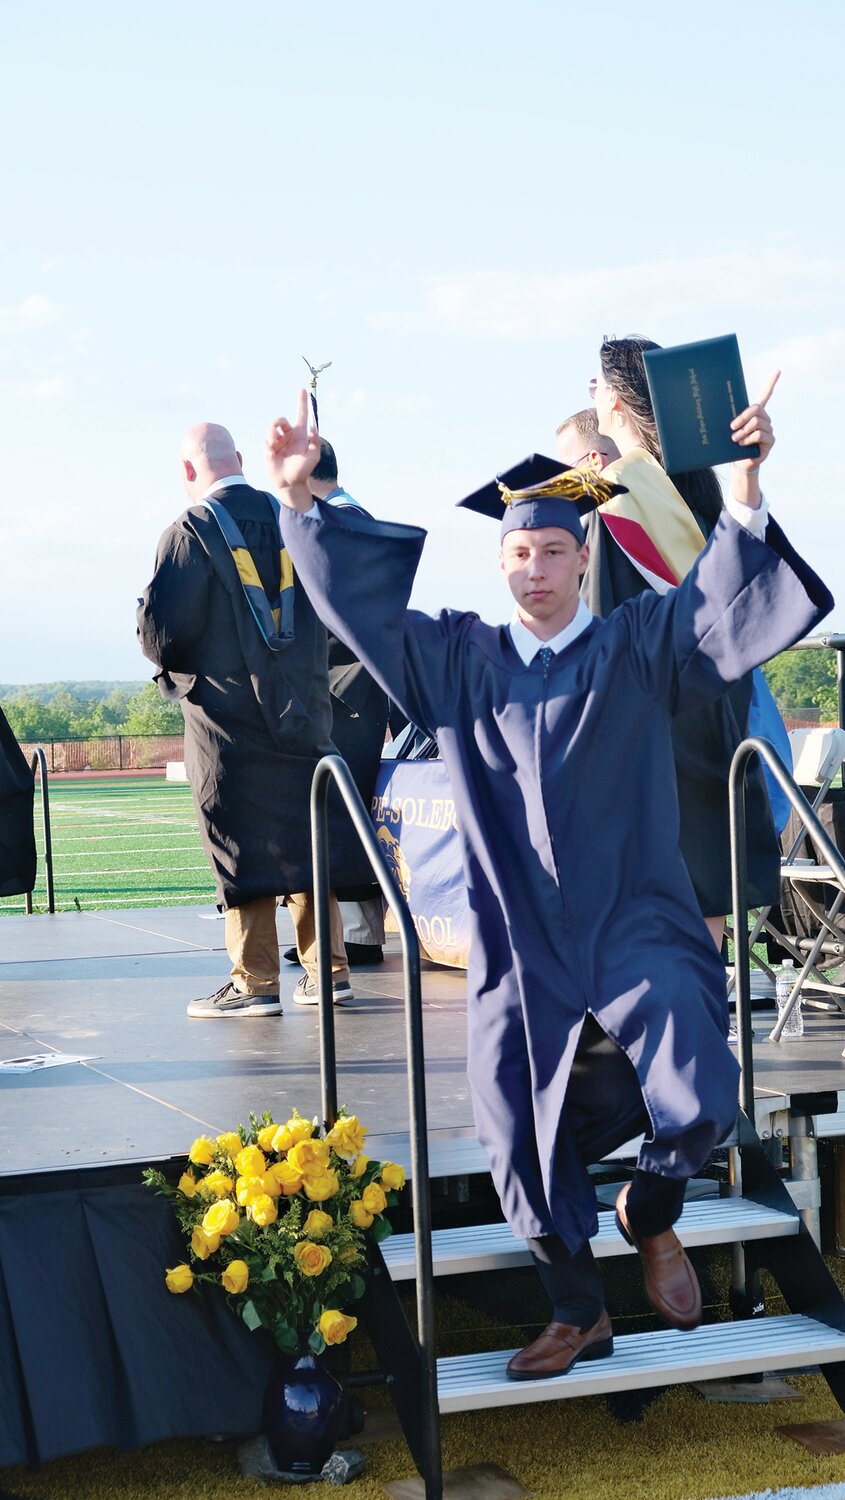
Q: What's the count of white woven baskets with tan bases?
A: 0